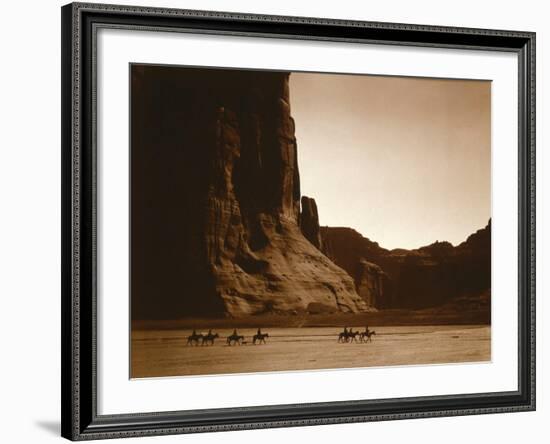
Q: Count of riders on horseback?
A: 7